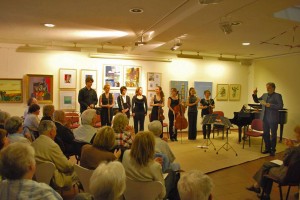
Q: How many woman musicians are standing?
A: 7